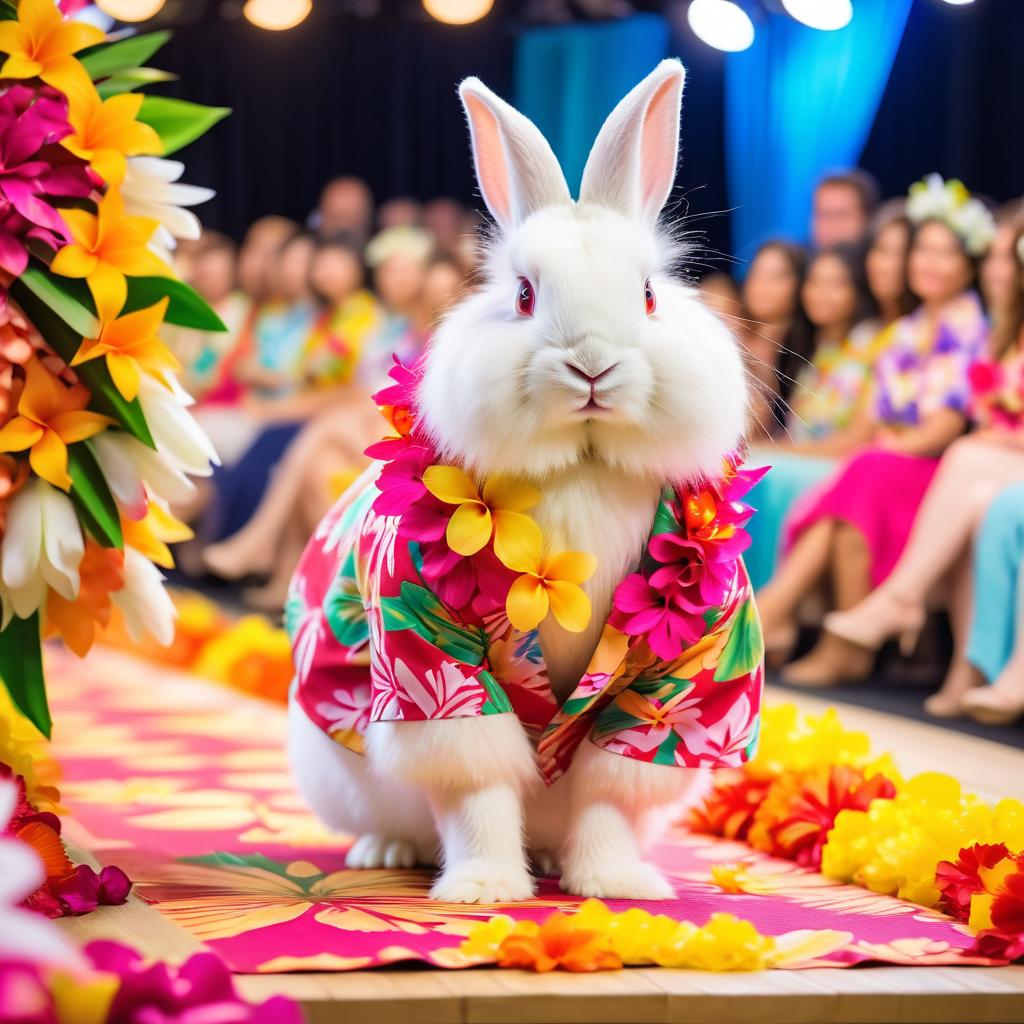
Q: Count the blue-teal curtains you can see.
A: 2